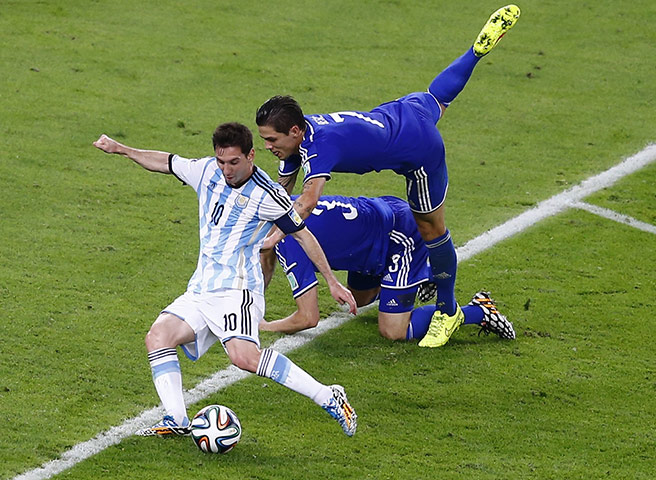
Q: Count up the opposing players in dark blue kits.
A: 2